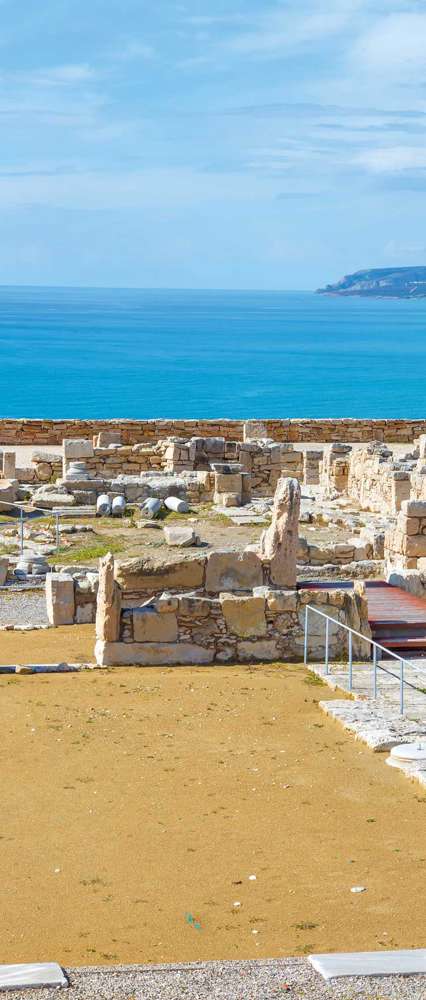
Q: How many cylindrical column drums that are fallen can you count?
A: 4